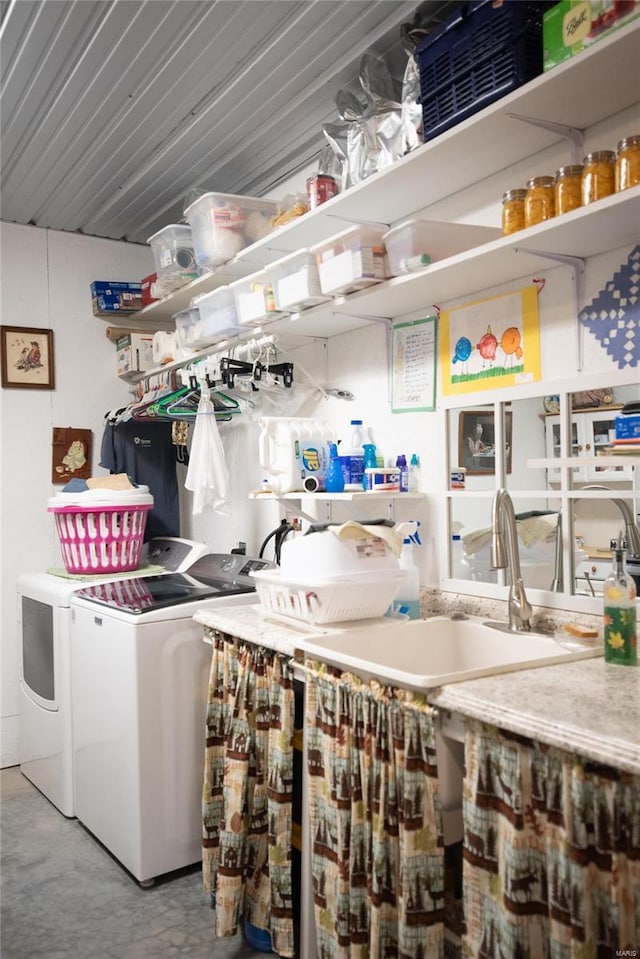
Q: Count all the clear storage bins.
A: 8